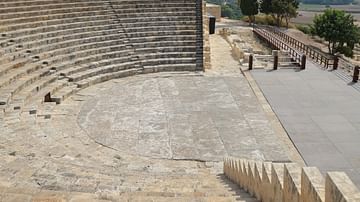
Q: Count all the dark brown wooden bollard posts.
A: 5